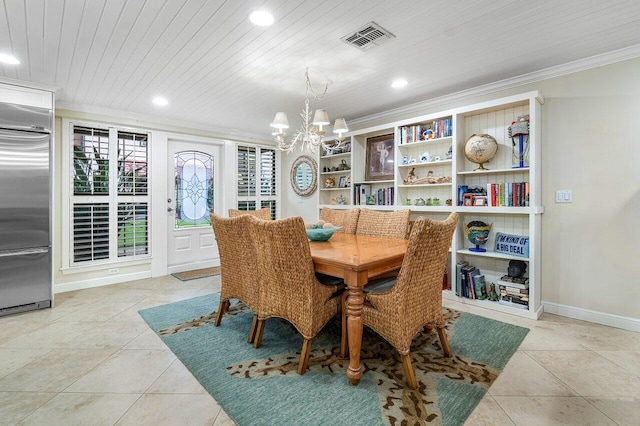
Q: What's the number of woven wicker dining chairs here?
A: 6